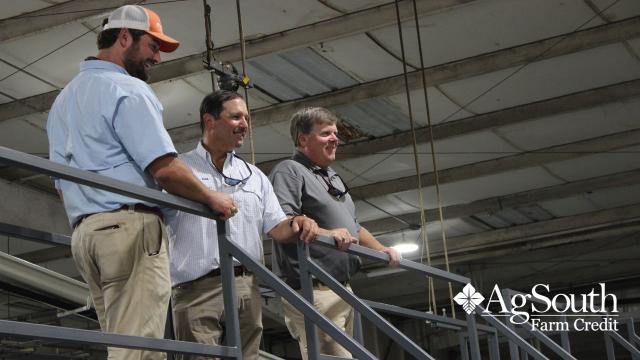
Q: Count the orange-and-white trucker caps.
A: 1